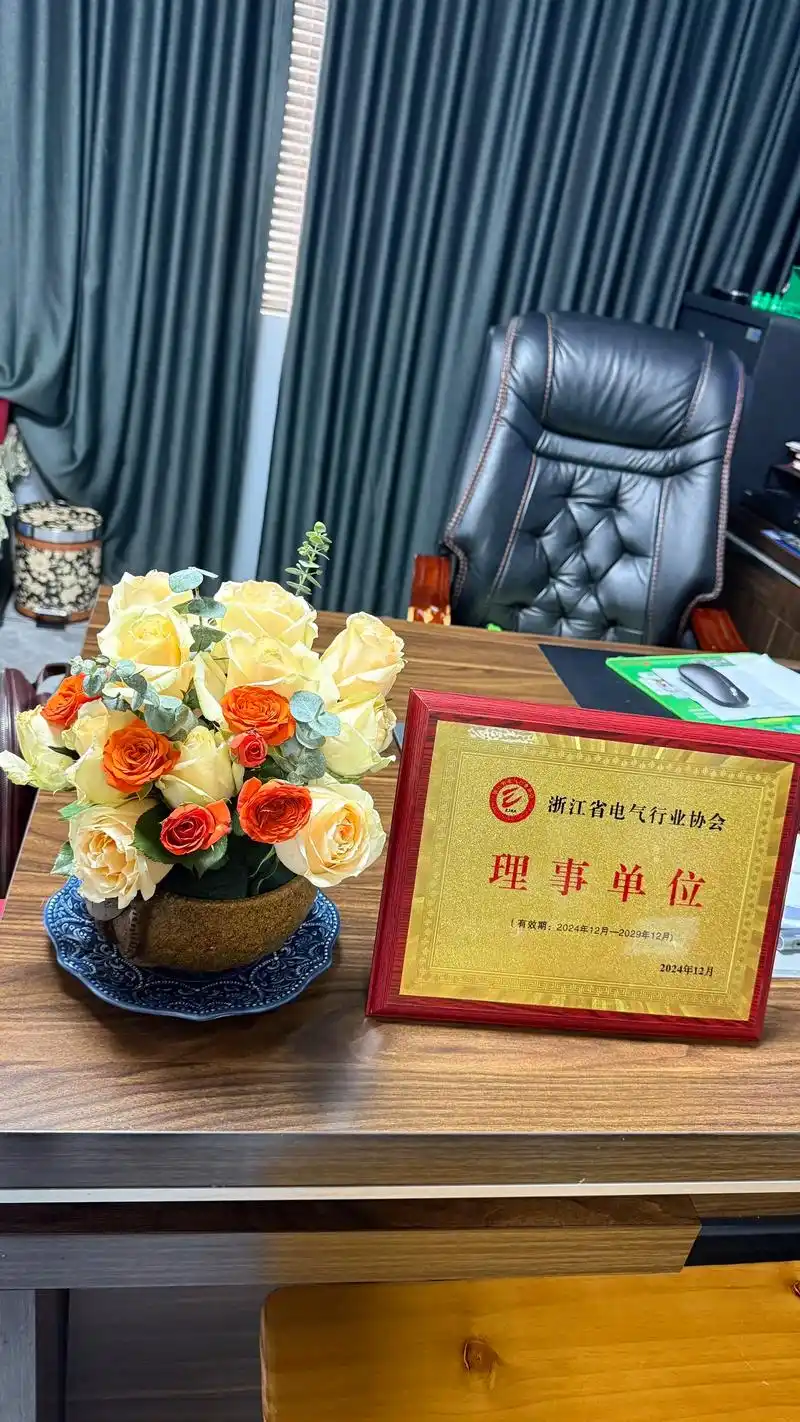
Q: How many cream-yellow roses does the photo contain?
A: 11